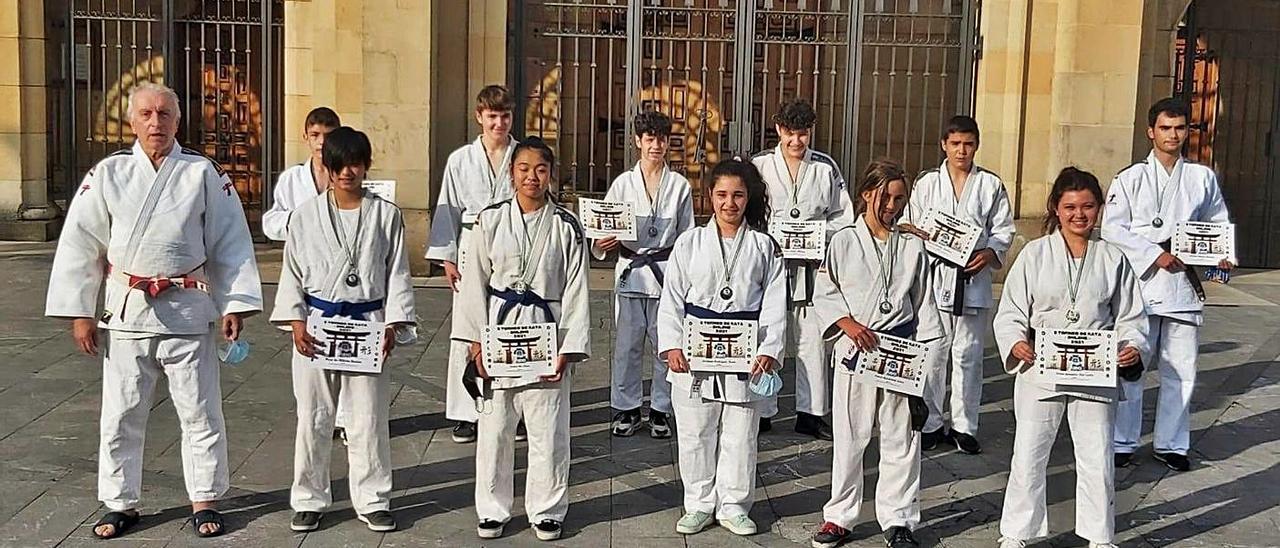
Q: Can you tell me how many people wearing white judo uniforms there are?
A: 12